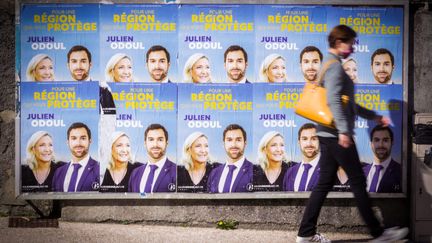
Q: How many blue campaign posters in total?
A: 10